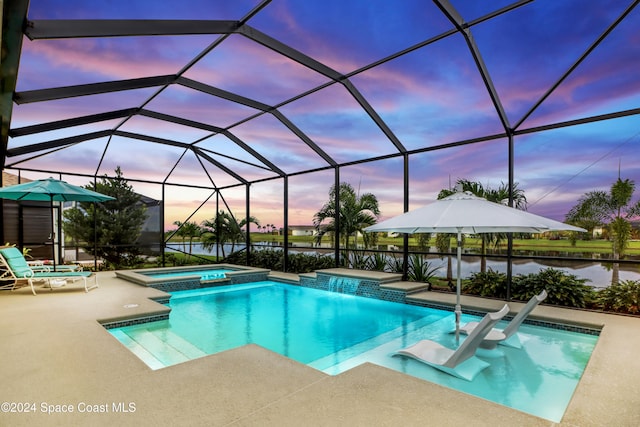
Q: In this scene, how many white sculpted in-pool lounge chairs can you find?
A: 2